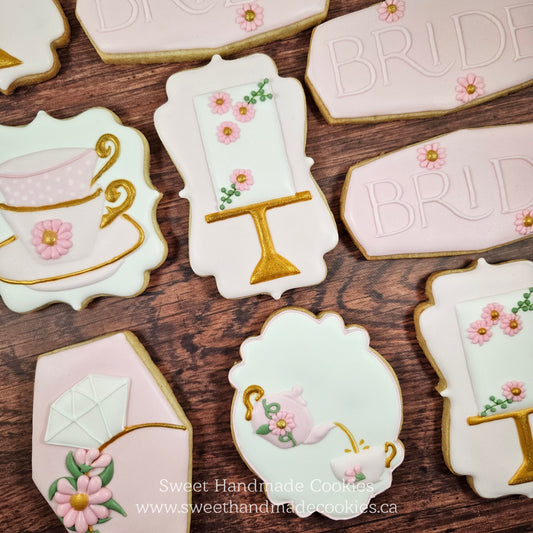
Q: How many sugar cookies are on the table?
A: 9